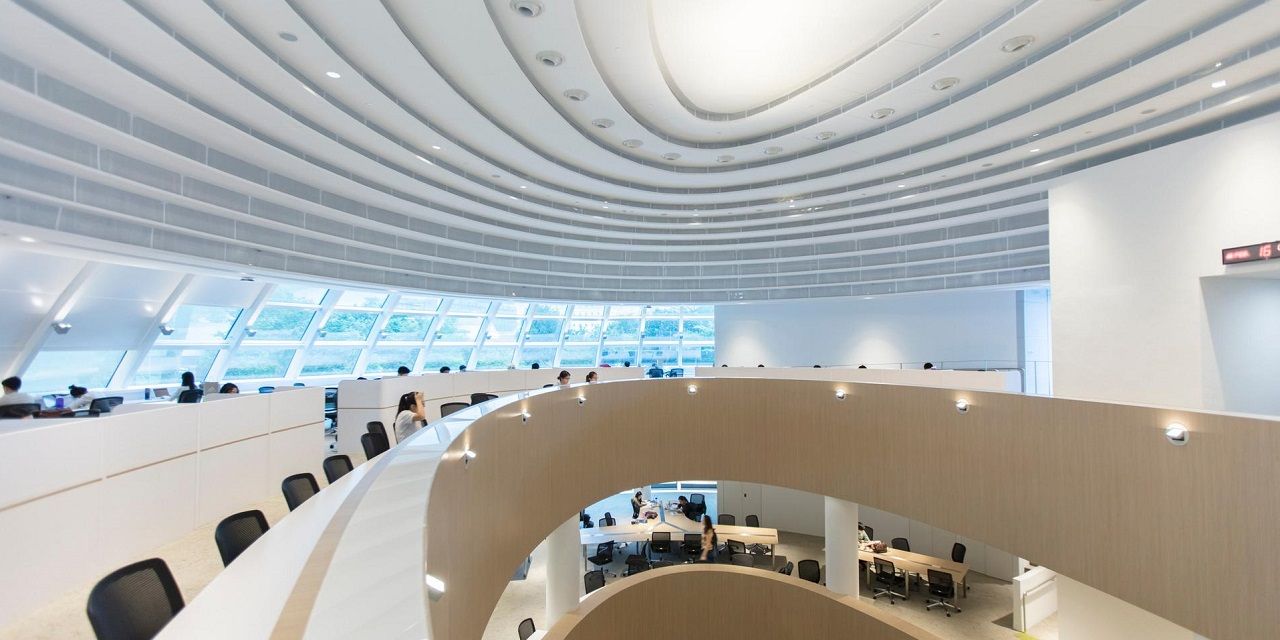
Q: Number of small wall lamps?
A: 8